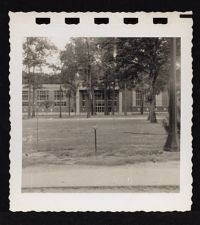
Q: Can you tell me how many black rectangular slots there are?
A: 5